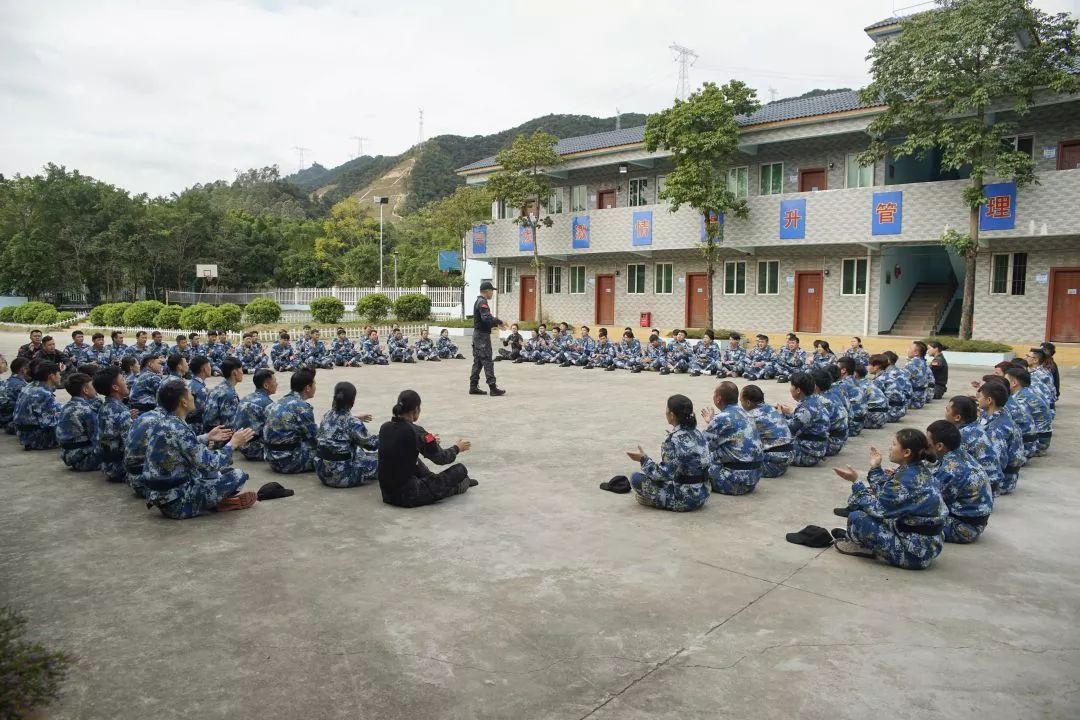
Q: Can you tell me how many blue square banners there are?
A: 8